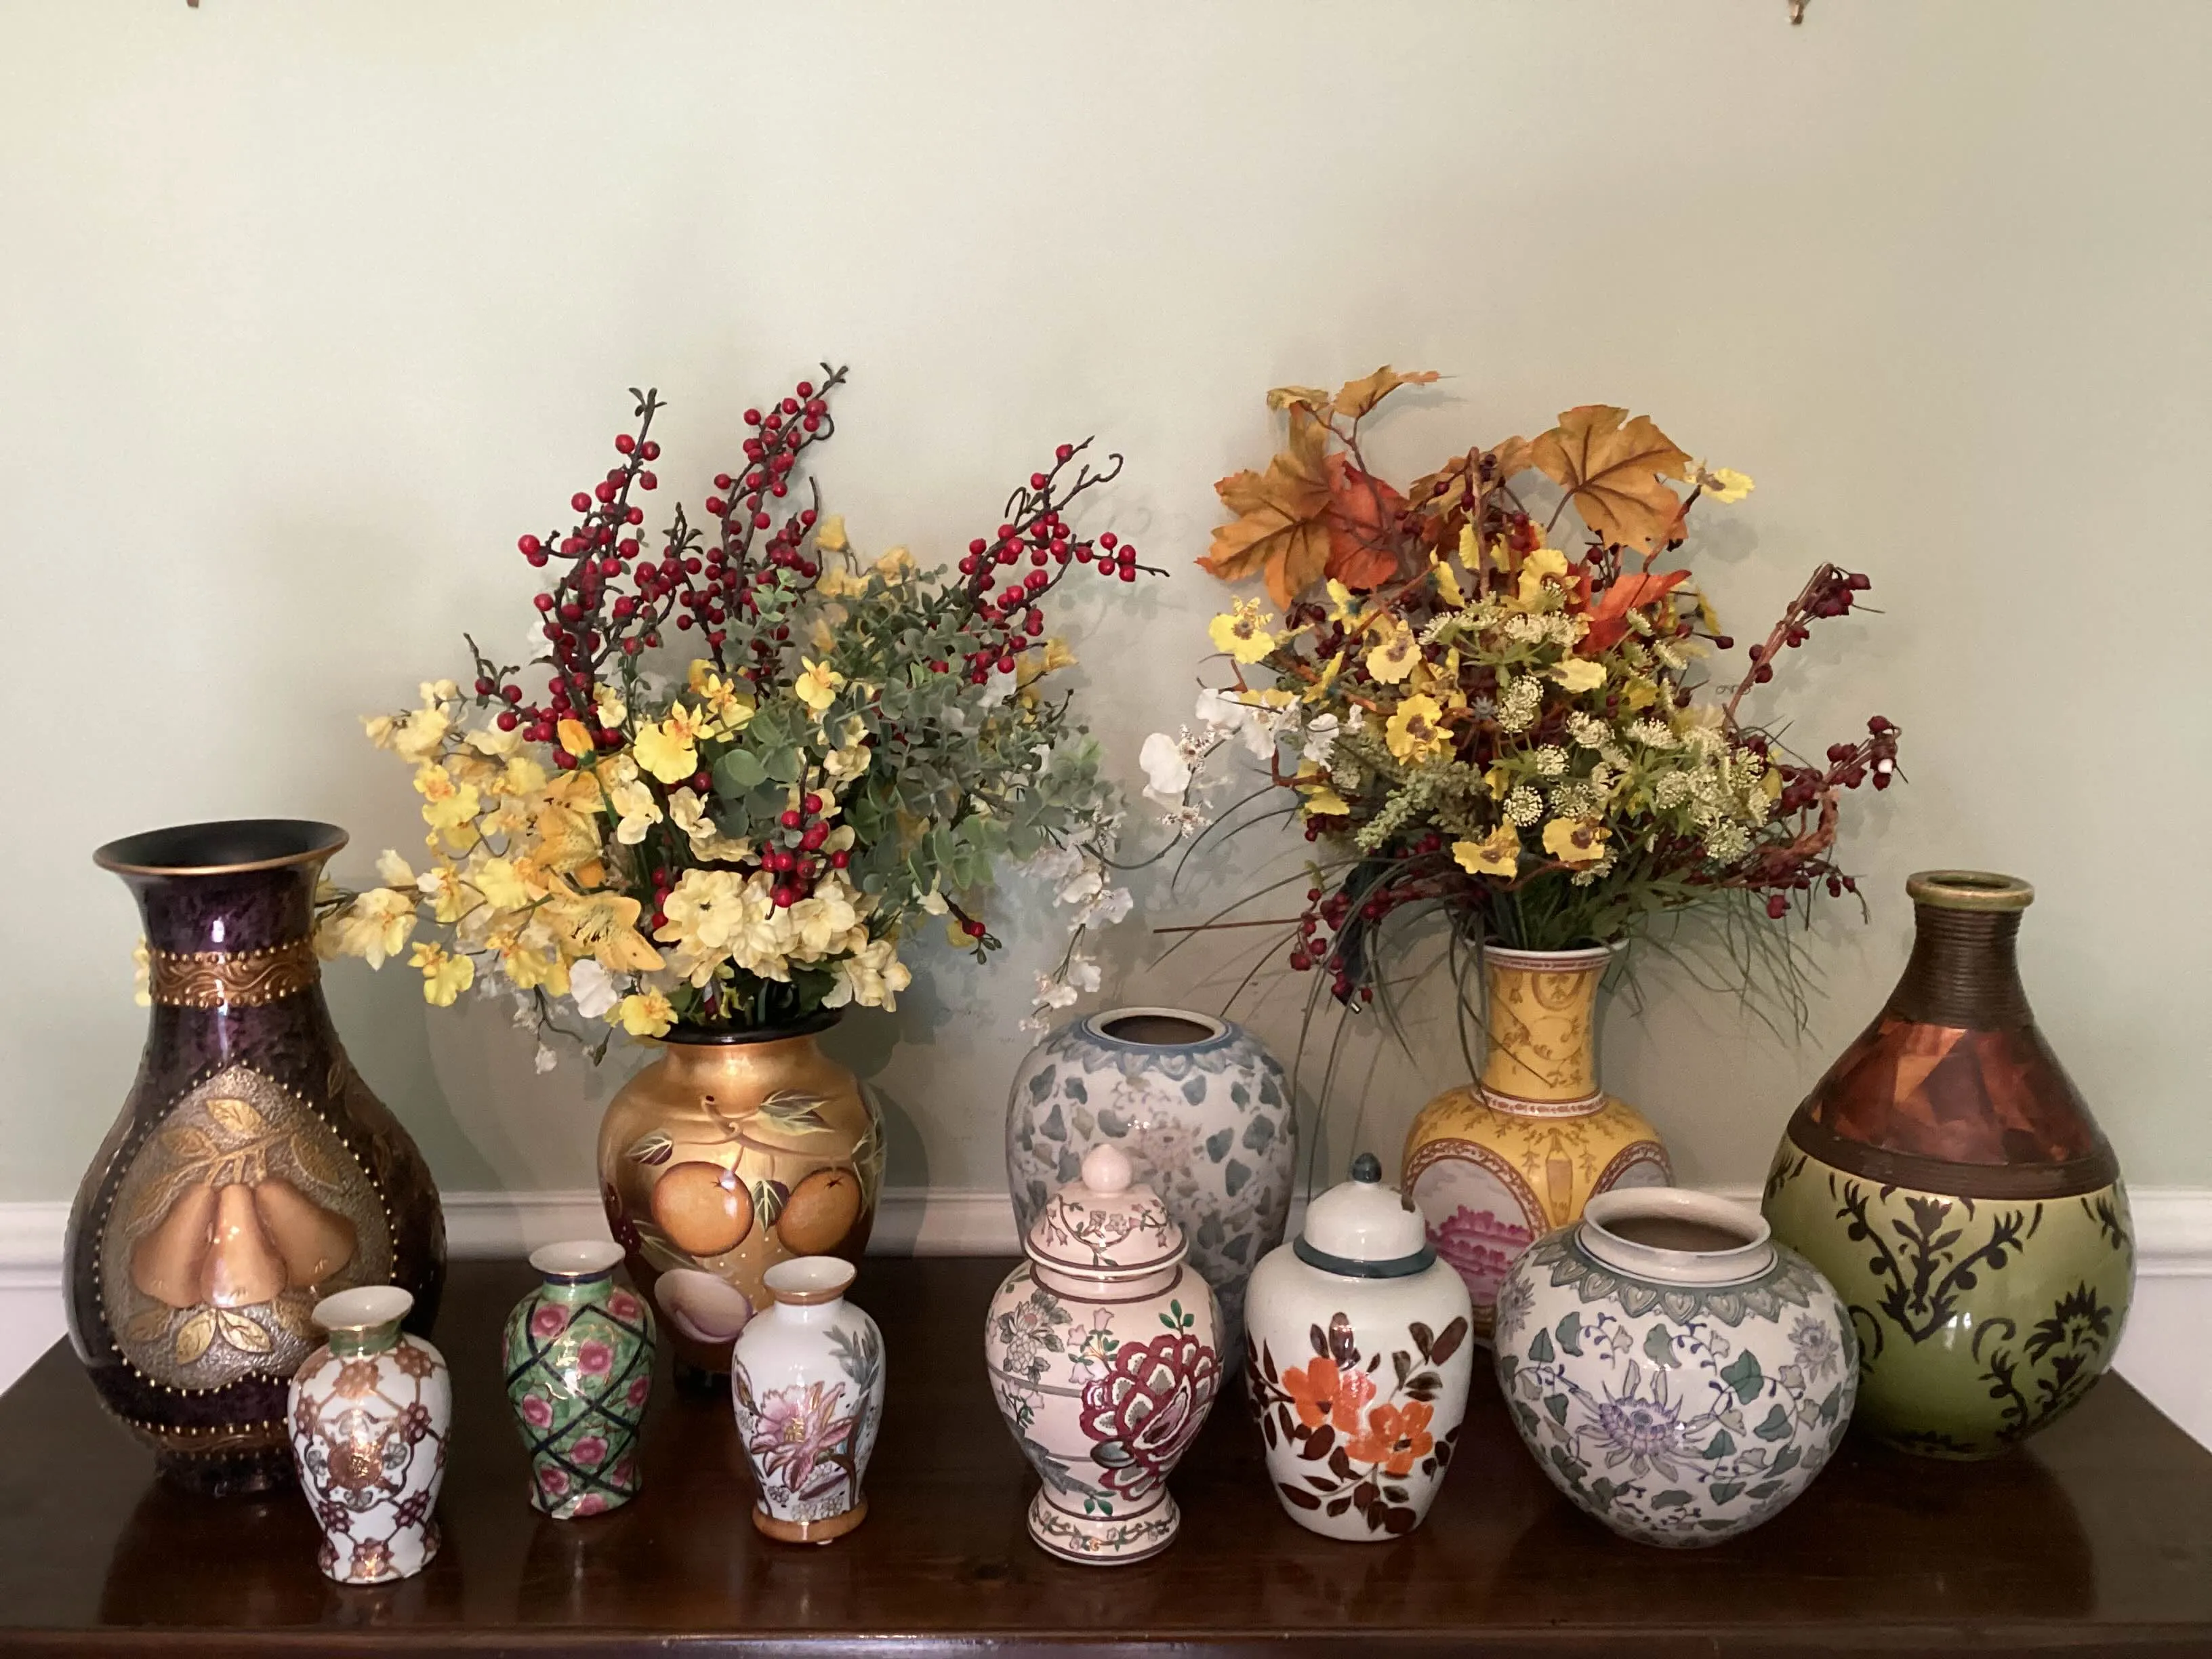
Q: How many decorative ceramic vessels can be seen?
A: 11